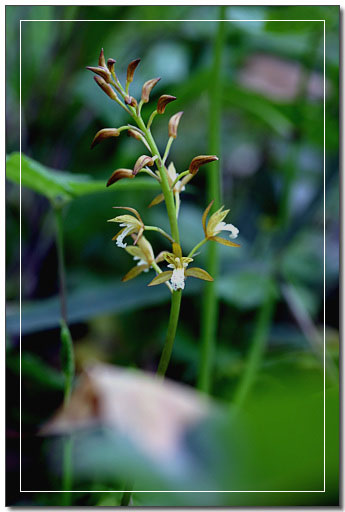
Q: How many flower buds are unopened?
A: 14